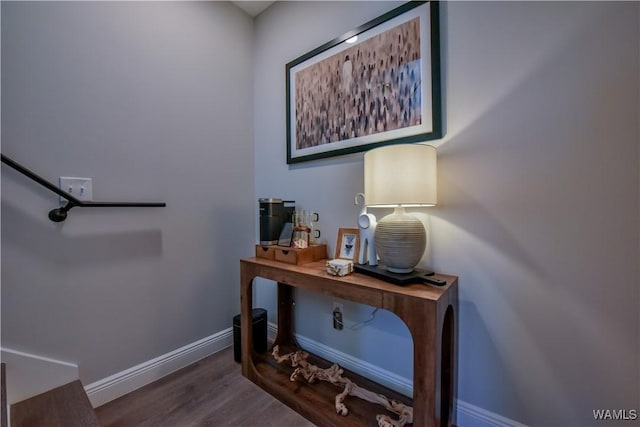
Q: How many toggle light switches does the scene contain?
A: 2